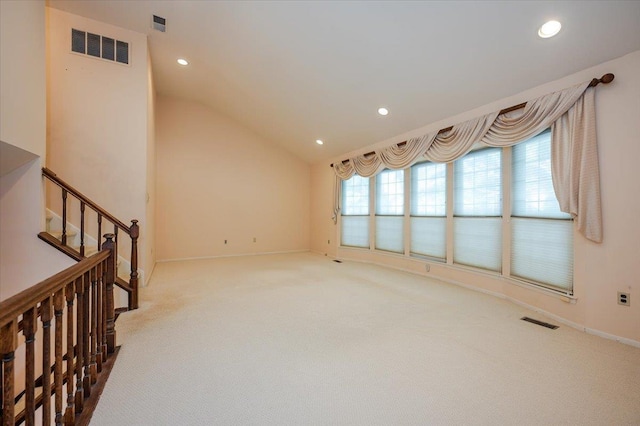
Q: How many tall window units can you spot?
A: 5